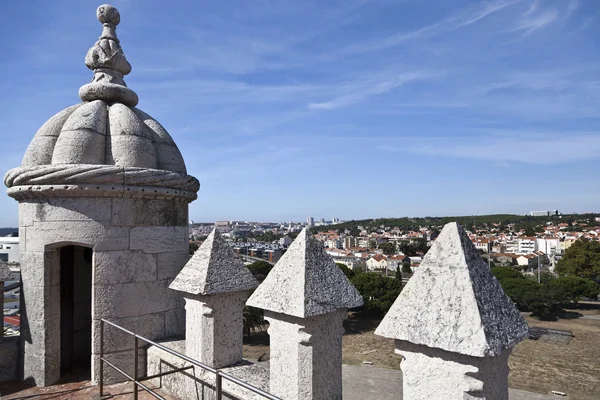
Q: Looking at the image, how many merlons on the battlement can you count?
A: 3